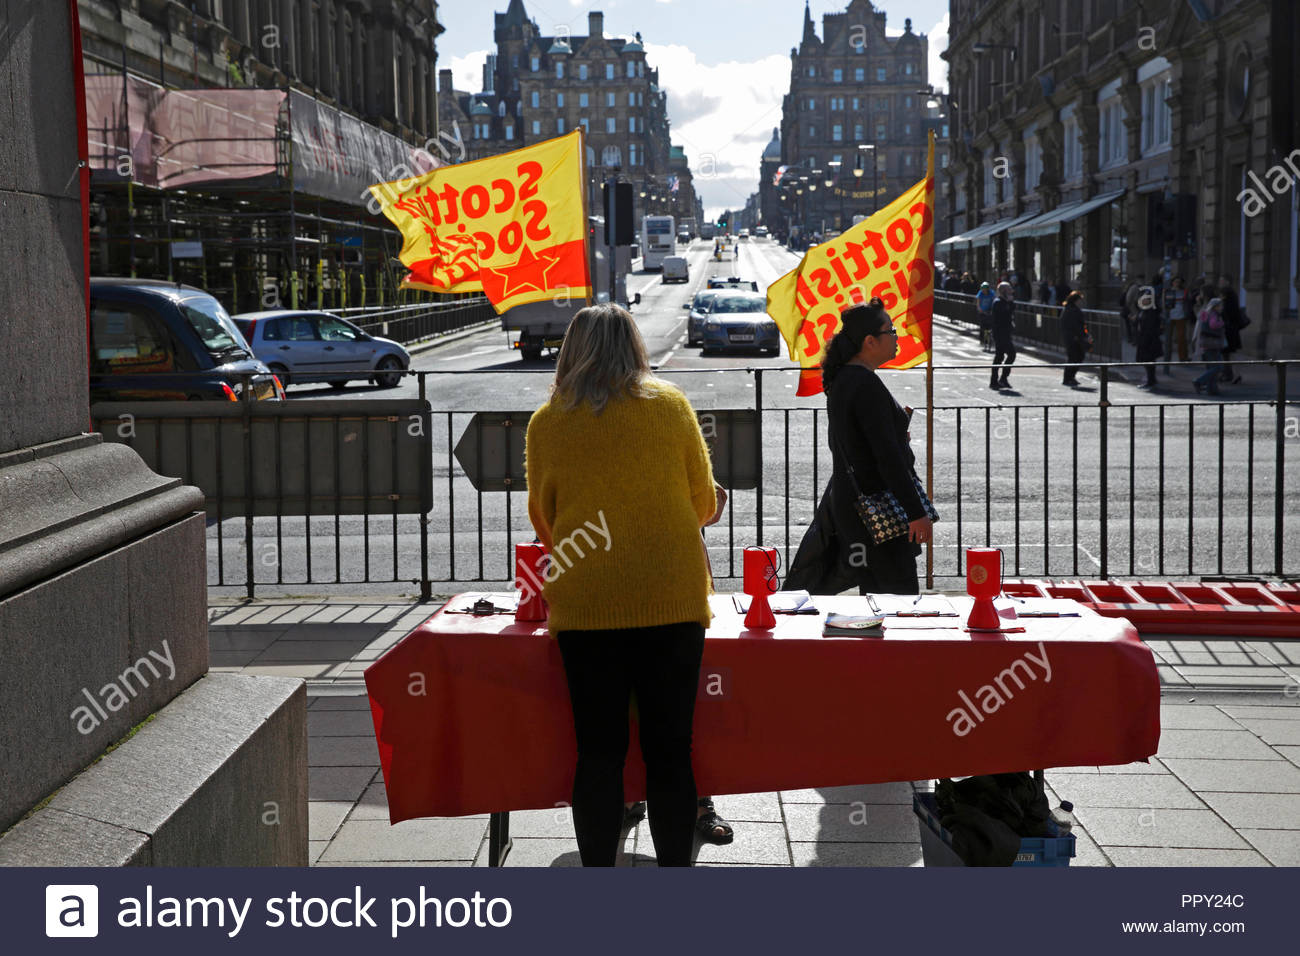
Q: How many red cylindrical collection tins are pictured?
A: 3